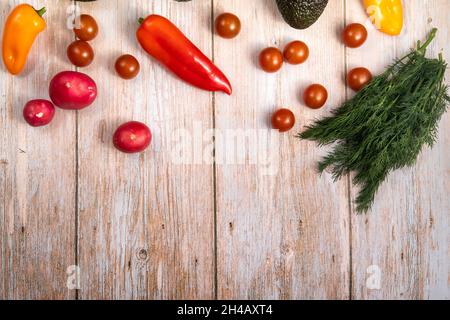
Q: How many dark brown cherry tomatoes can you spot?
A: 10